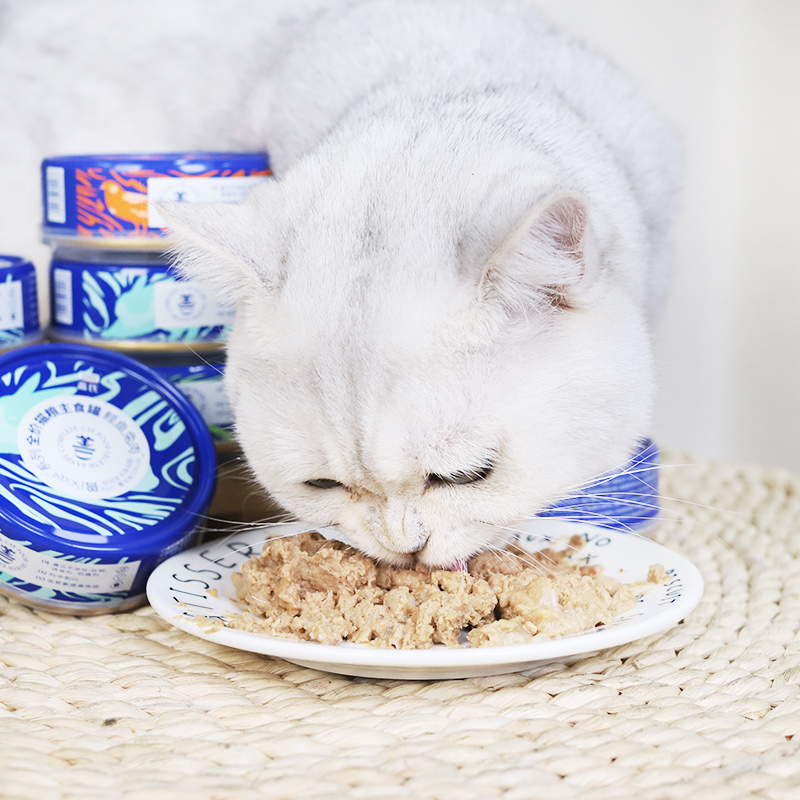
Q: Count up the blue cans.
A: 6